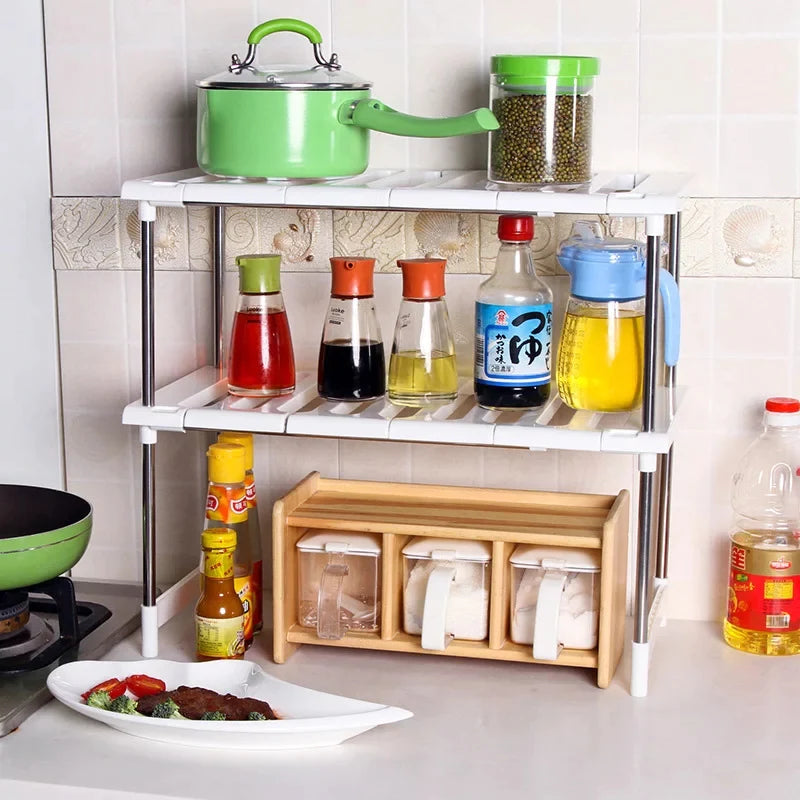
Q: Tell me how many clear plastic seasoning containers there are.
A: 3